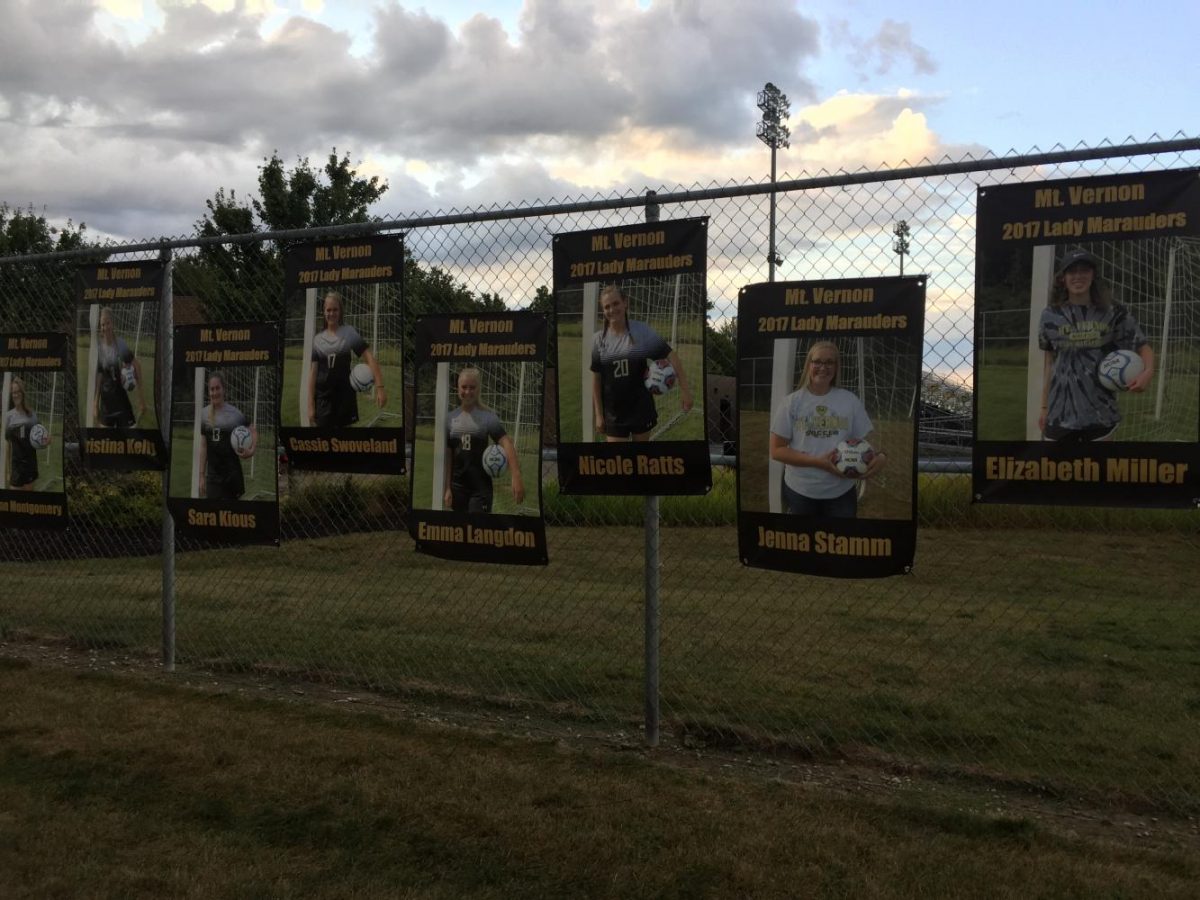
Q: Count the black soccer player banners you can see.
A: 8